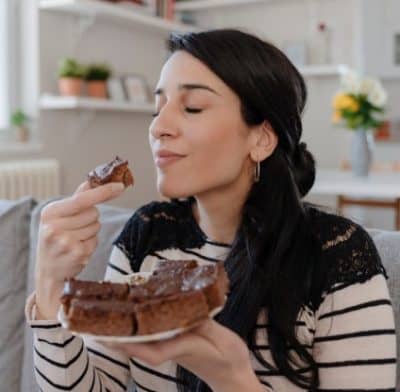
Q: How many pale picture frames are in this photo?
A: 2